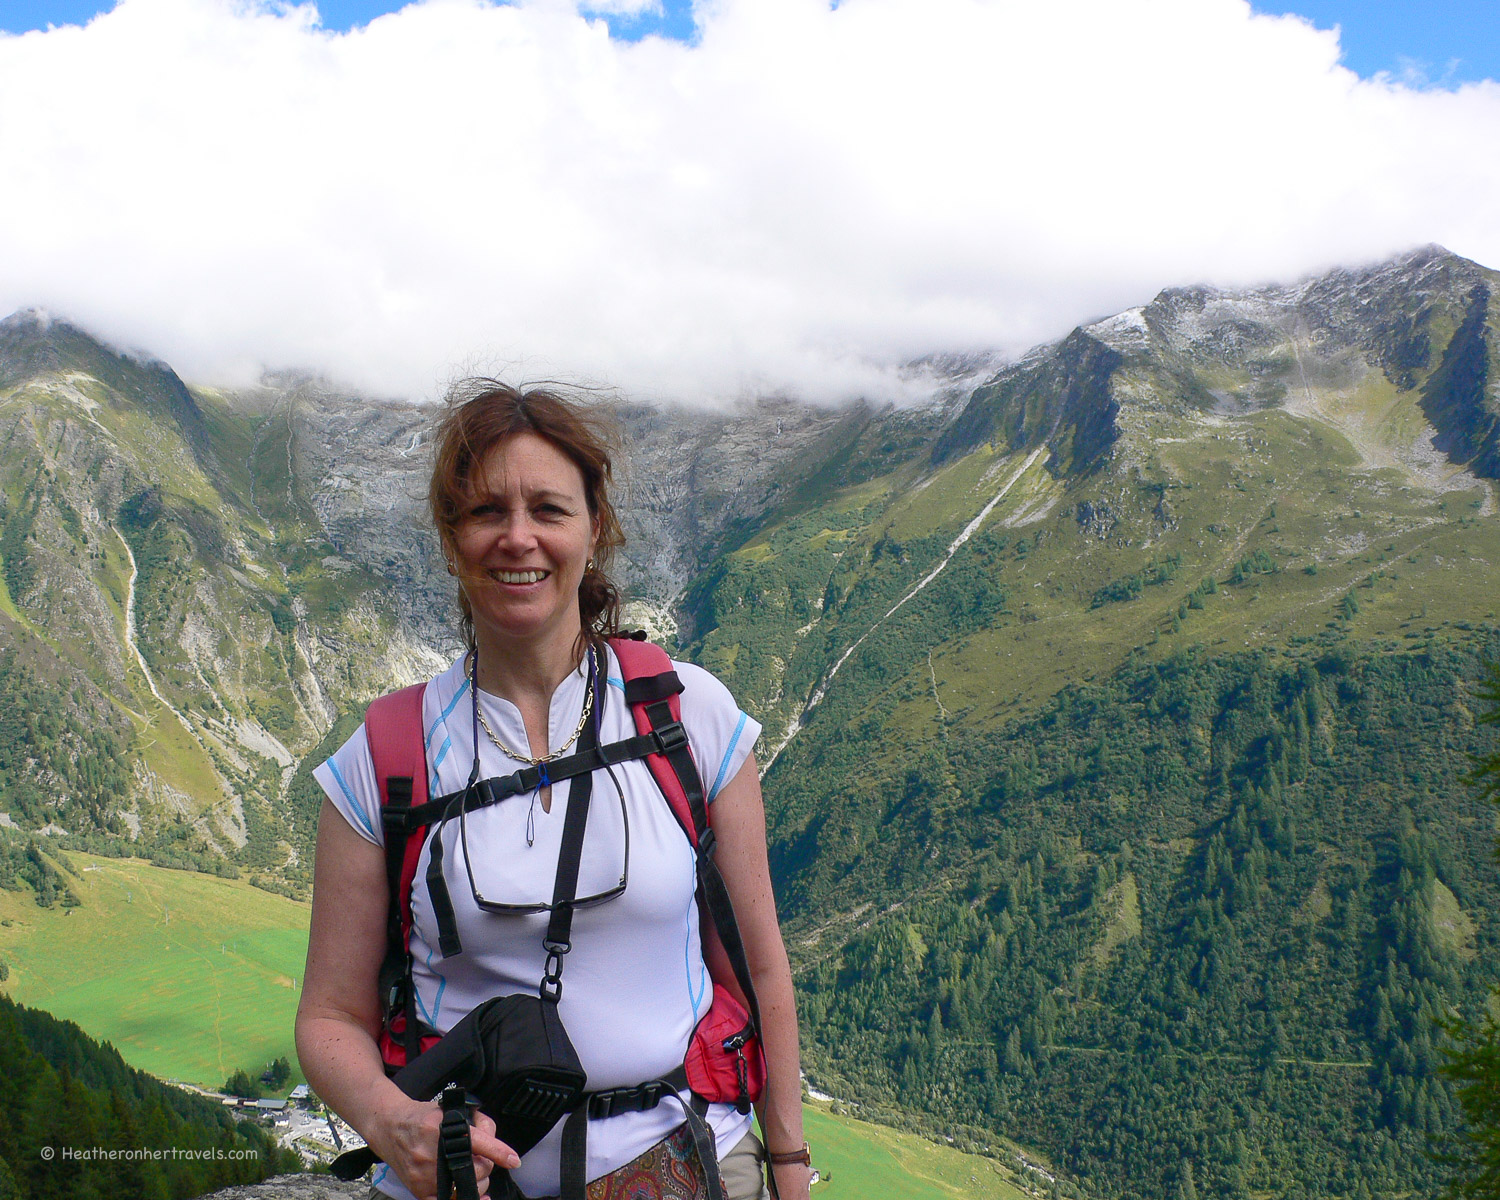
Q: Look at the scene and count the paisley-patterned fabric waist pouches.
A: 1